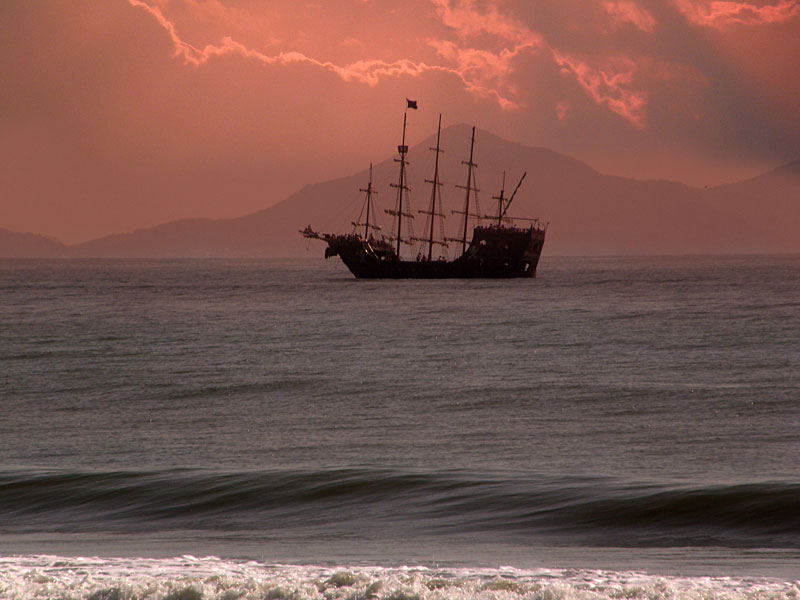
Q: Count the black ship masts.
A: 5